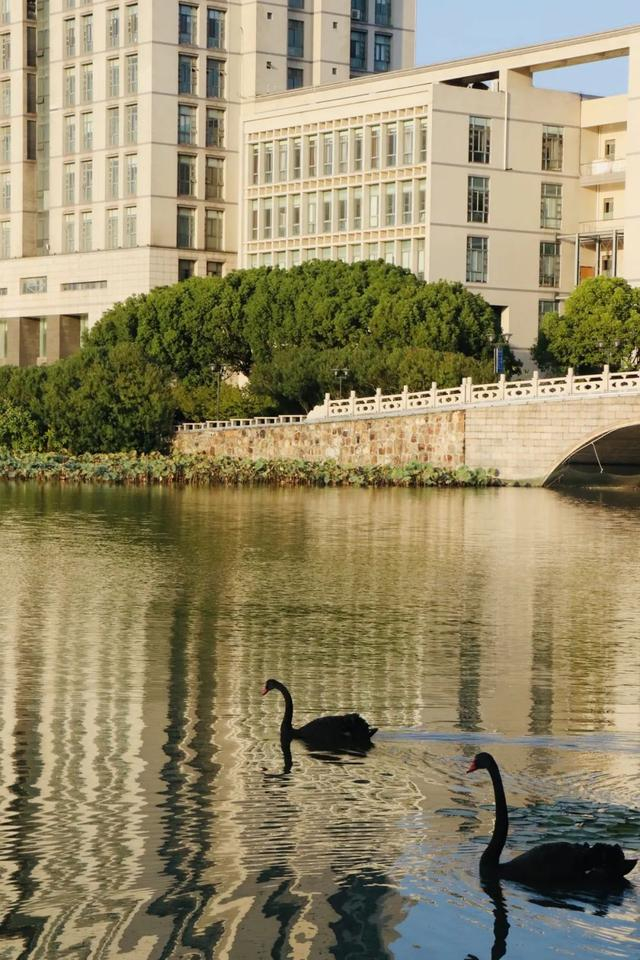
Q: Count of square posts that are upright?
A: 11